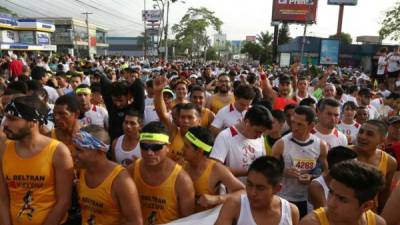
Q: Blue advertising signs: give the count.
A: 1